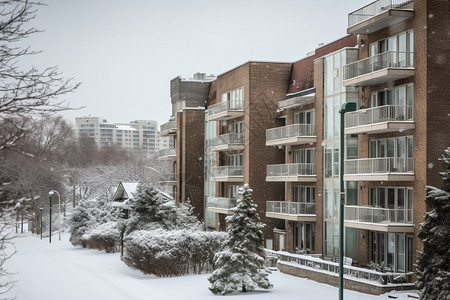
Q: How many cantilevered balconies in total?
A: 15